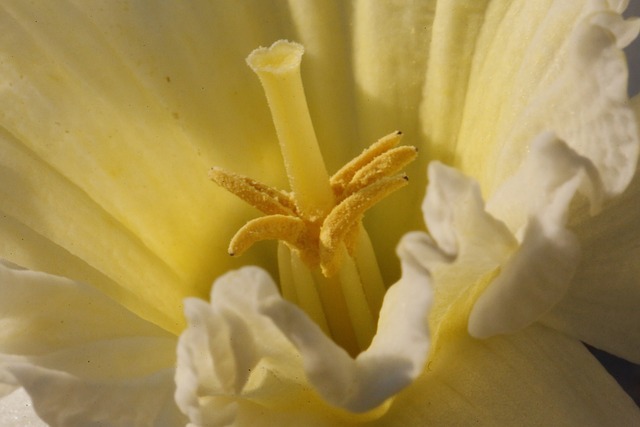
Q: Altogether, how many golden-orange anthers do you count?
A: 5